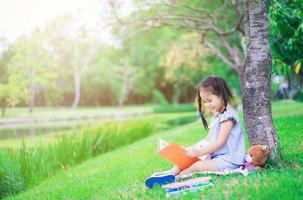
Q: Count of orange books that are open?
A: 1